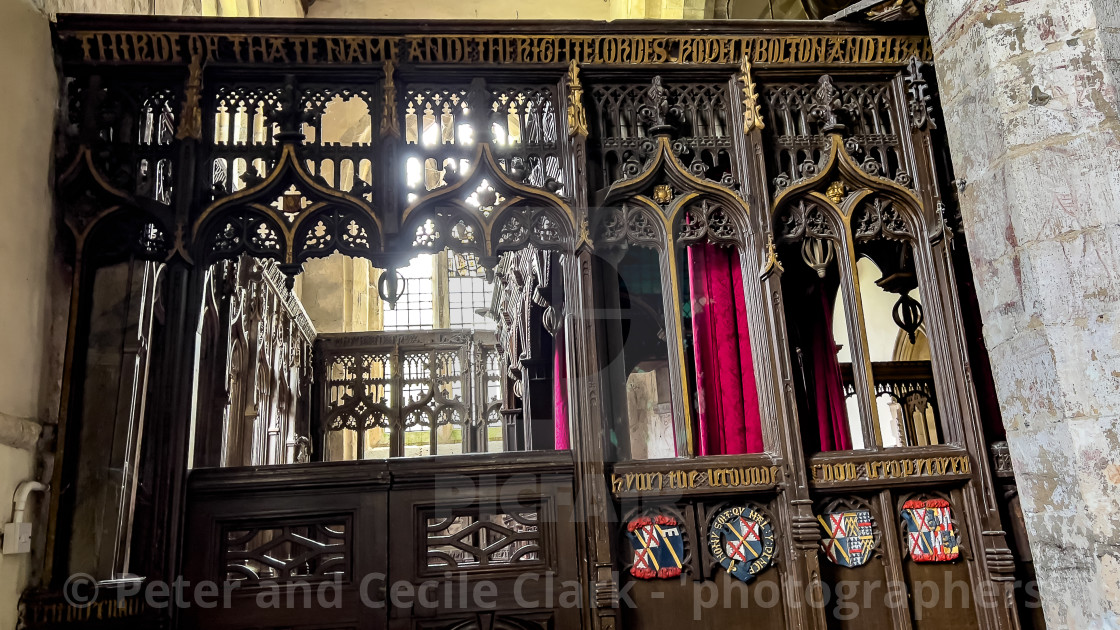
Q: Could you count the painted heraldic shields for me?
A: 4